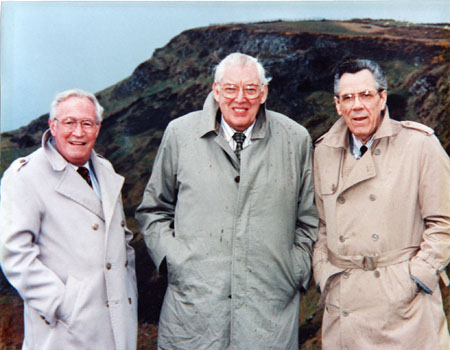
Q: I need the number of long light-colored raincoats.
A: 3